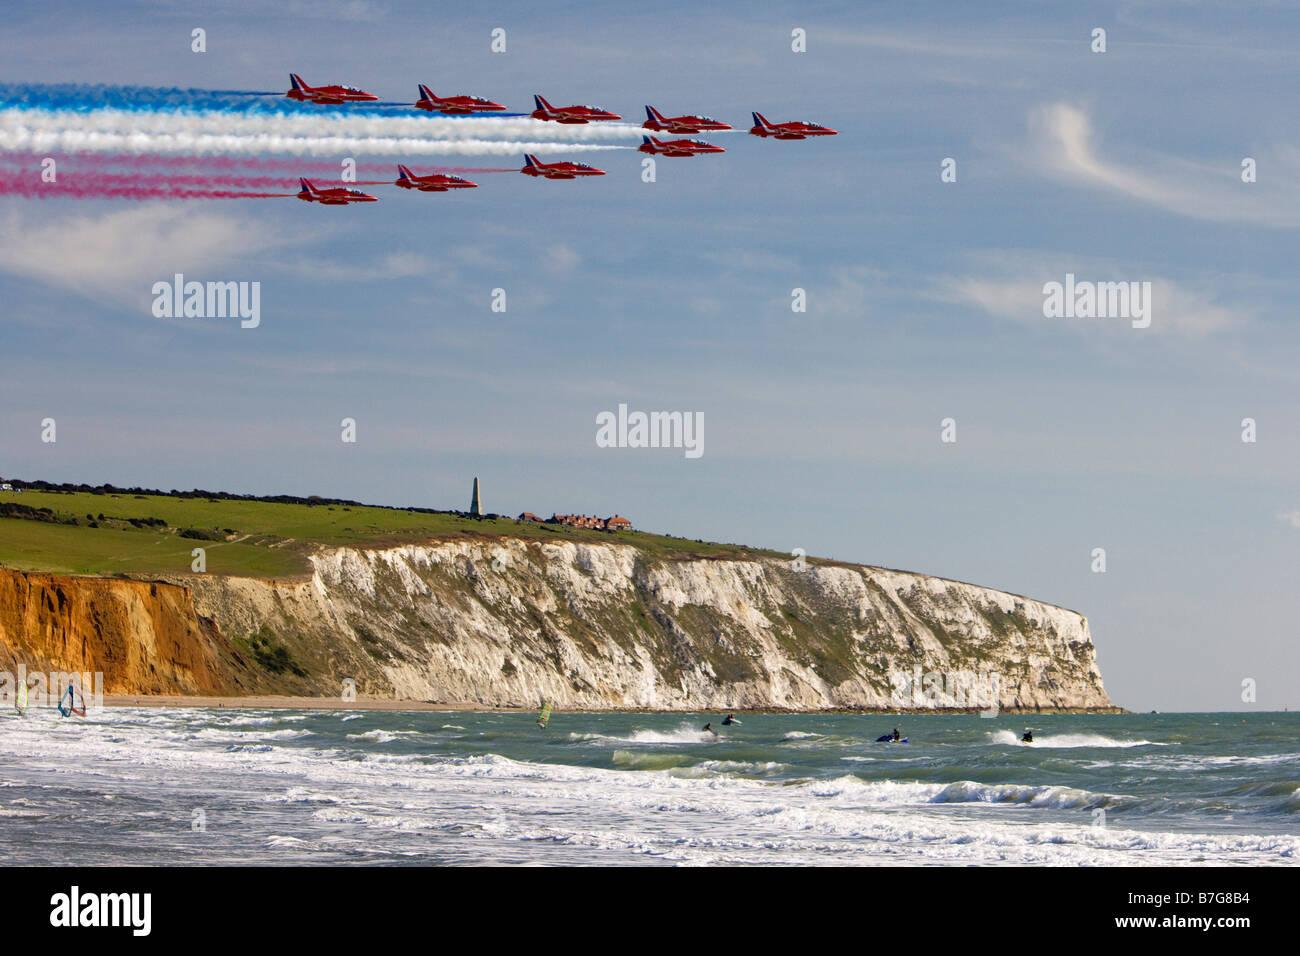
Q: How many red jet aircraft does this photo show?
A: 9